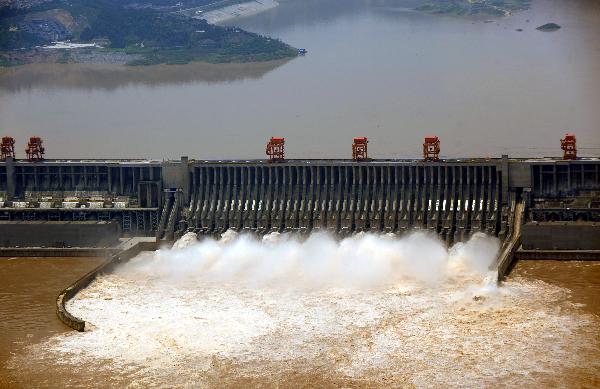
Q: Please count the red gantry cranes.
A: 6